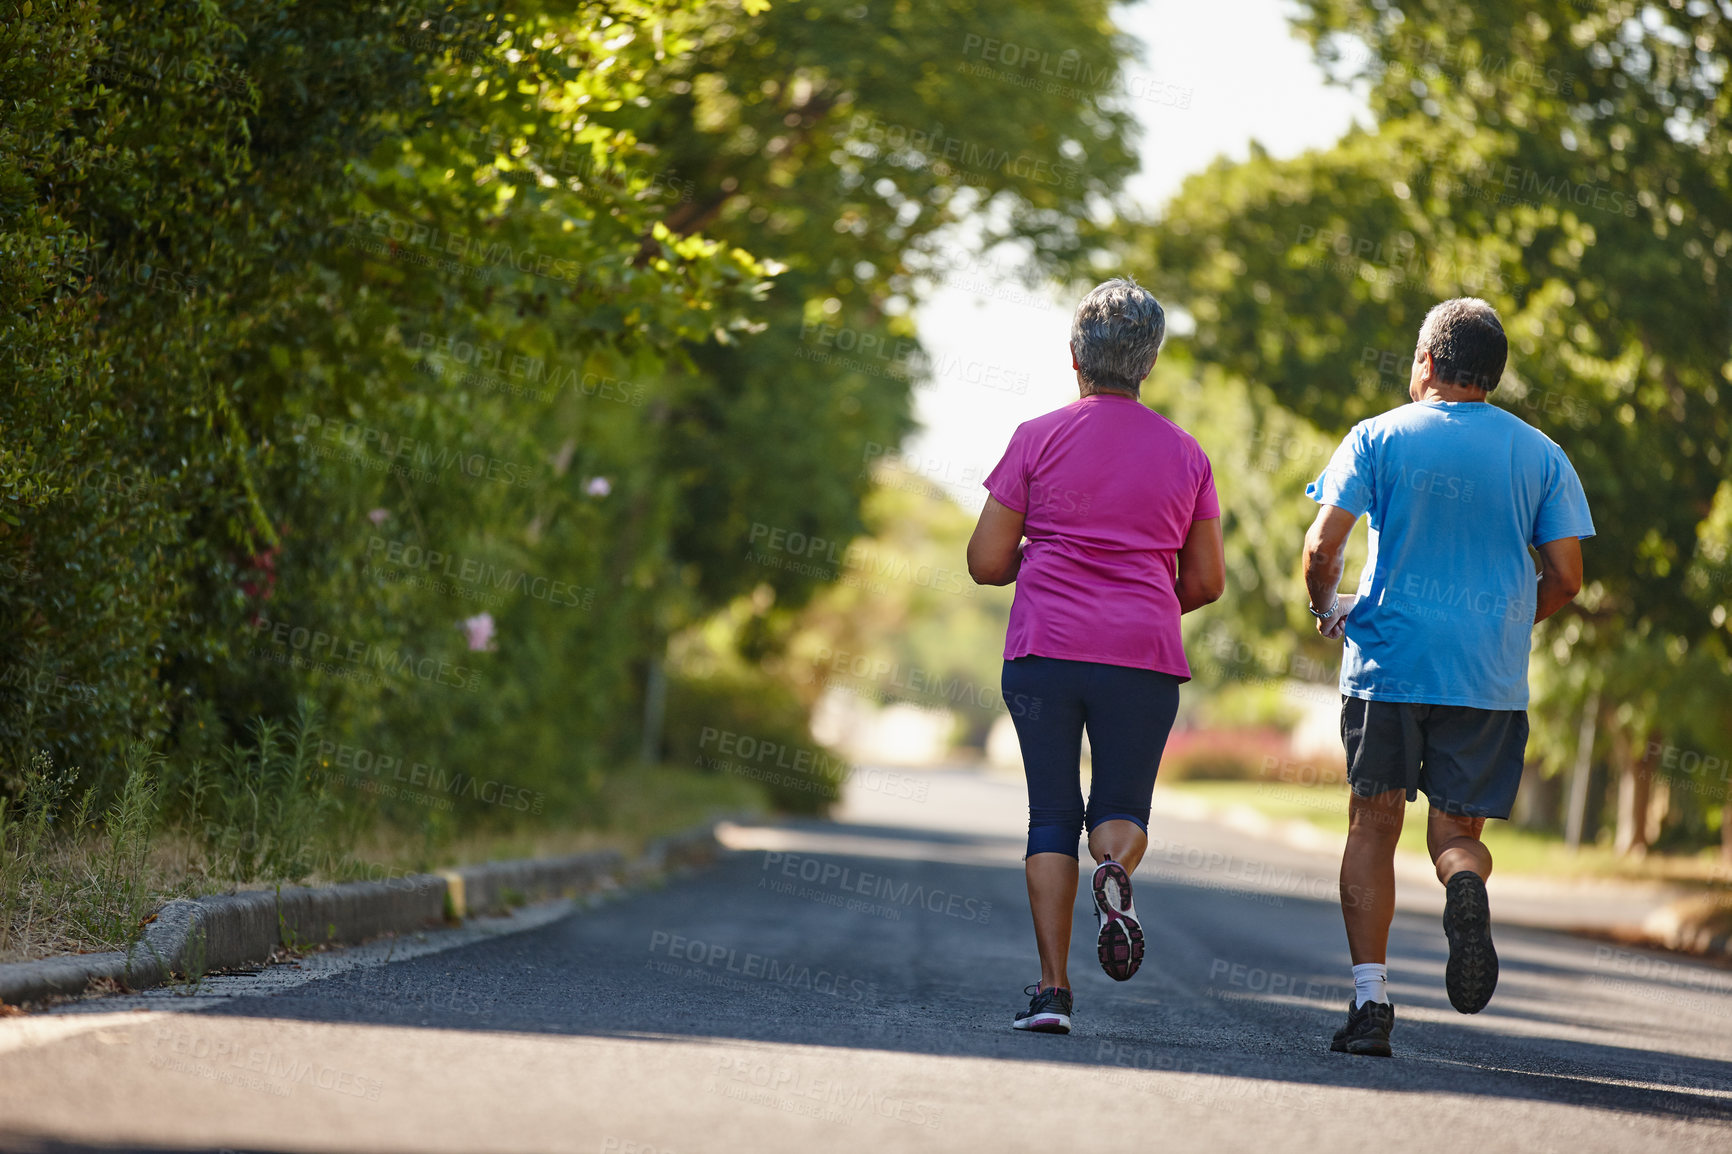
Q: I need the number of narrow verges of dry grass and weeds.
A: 1